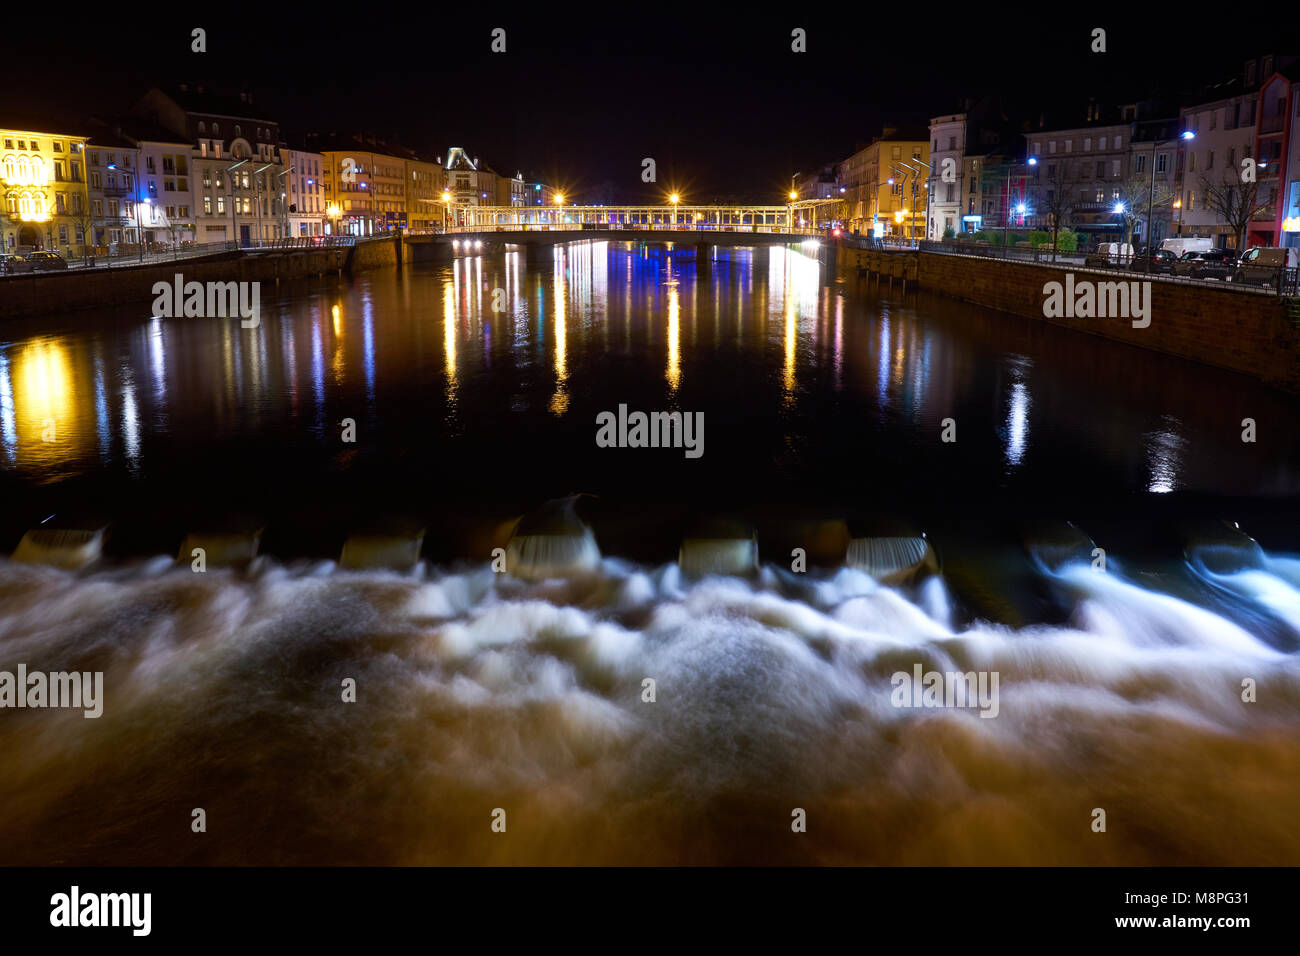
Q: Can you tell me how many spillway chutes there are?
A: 8